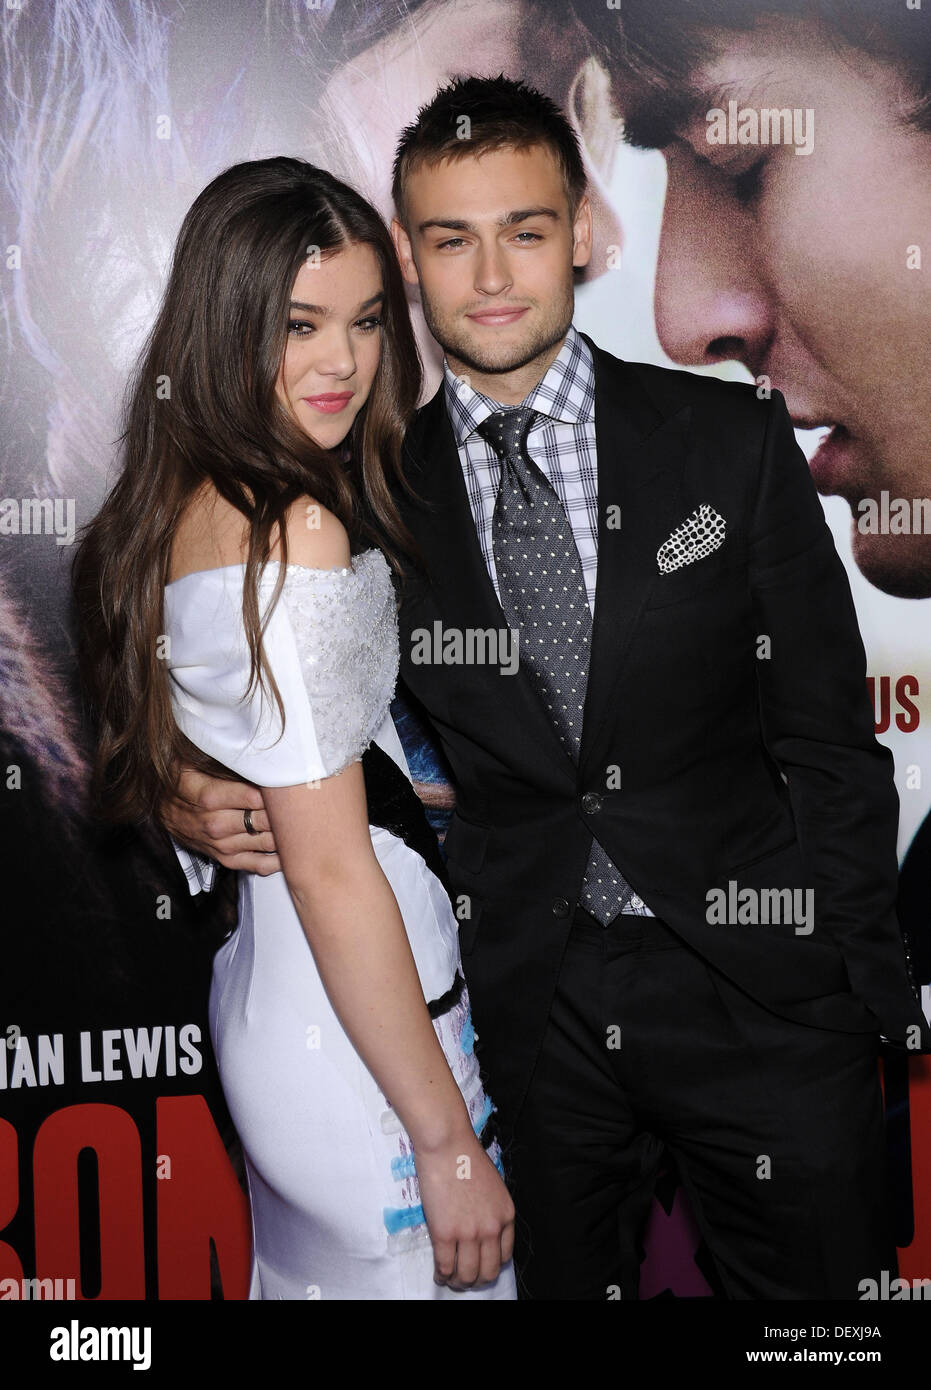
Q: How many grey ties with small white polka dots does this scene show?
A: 1